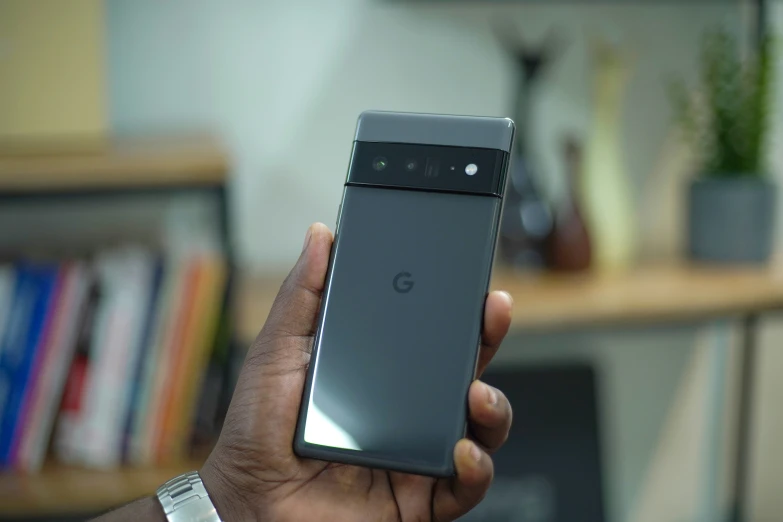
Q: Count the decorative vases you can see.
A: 3